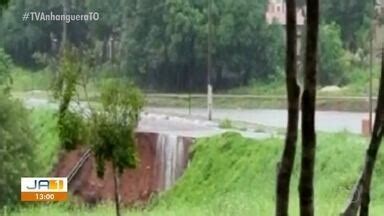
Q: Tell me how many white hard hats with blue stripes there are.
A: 0